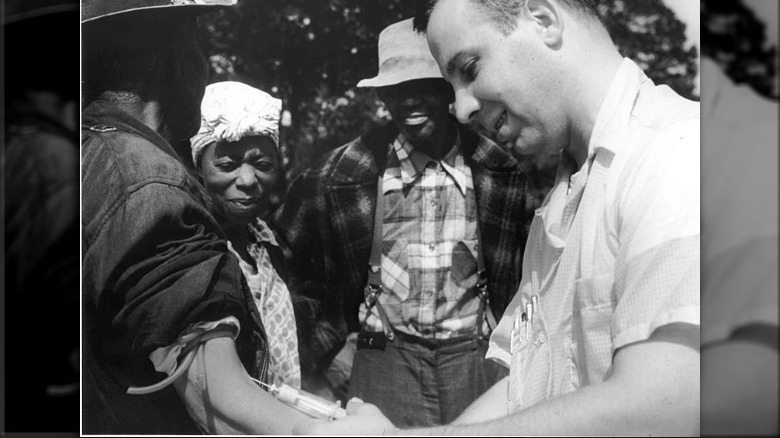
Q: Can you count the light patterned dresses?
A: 1